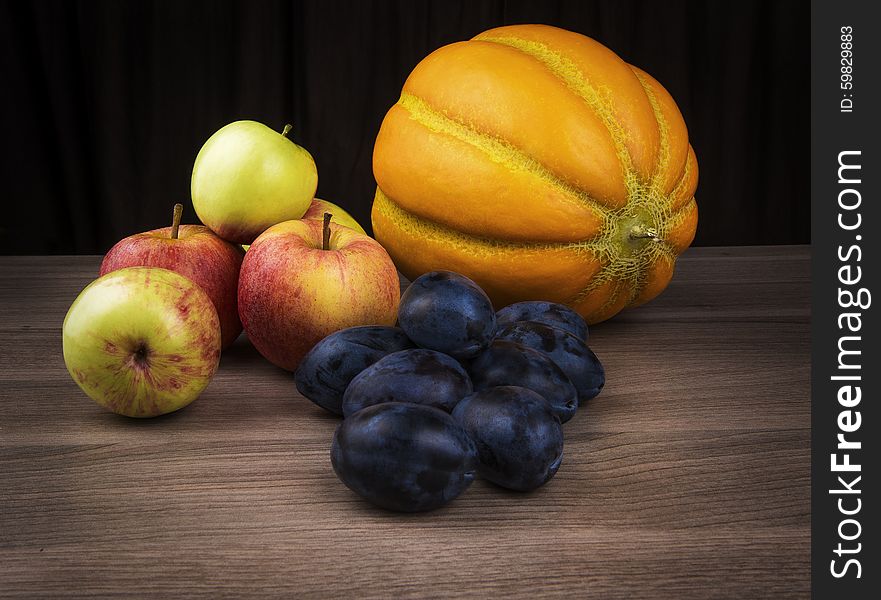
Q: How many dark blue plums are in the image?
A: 8